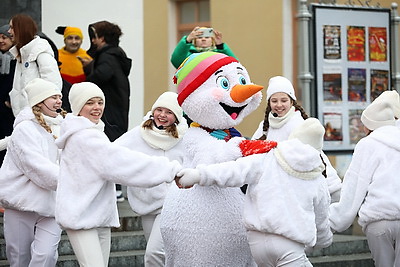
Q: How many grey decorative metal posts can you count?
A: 2